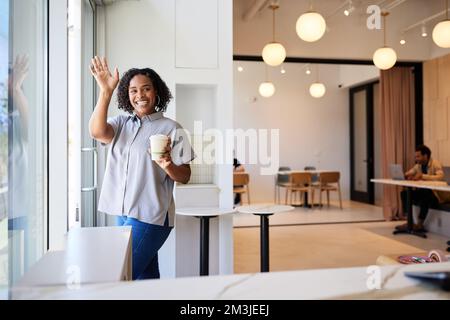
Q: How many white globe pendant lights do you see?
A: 6